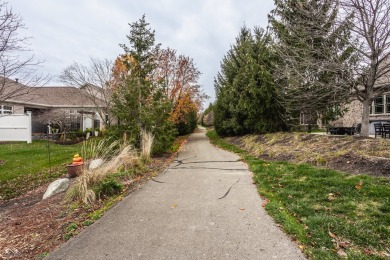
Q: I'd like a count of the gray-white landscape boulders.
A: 2